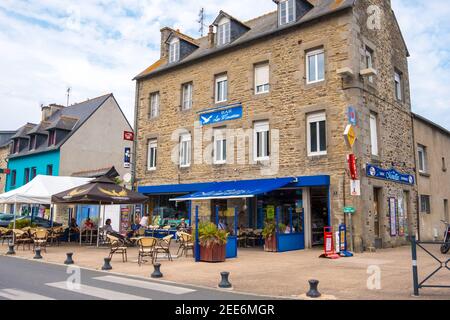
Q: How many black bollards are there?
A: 7